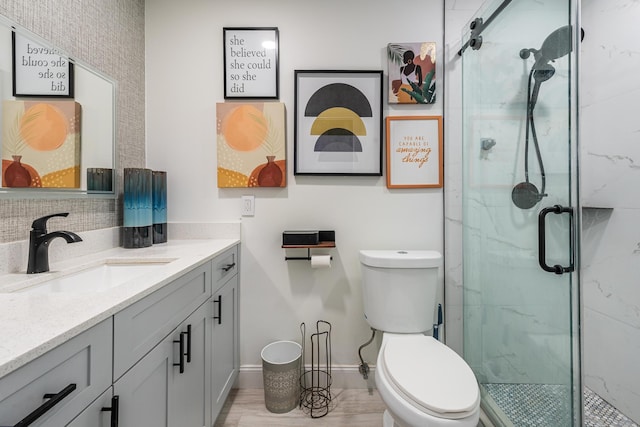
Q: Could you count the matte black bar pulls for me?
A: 6